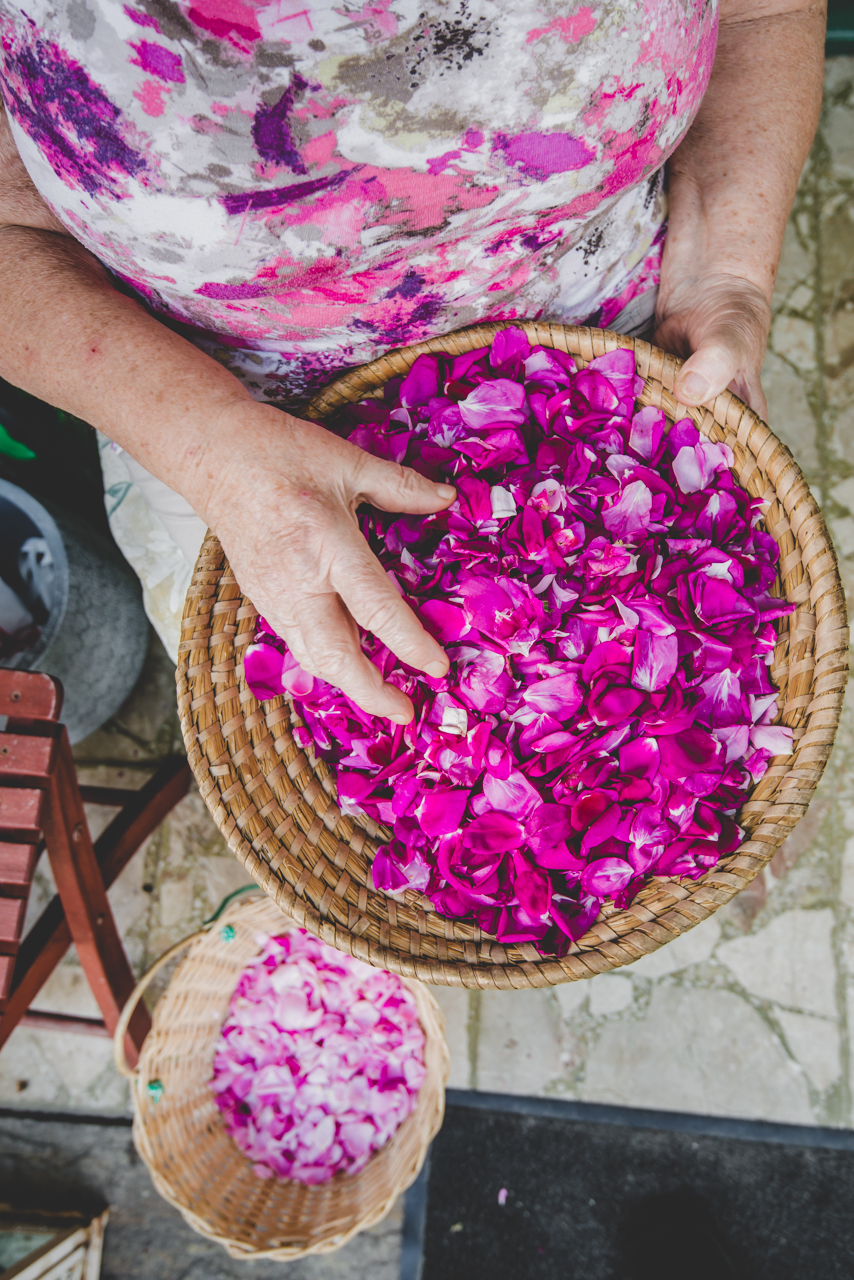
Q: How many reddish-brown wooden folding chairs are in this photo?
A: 1